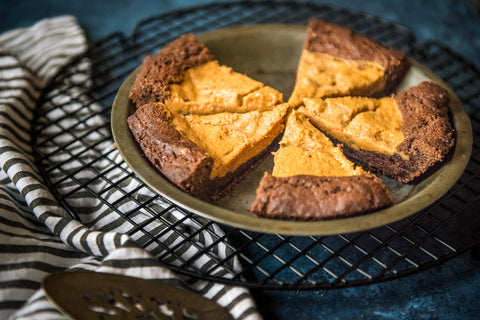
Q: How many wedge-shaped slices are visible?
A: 5